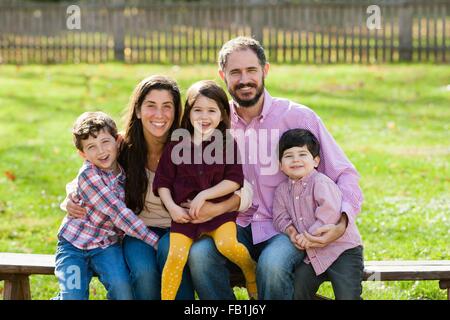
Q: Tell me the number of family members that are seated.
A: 5